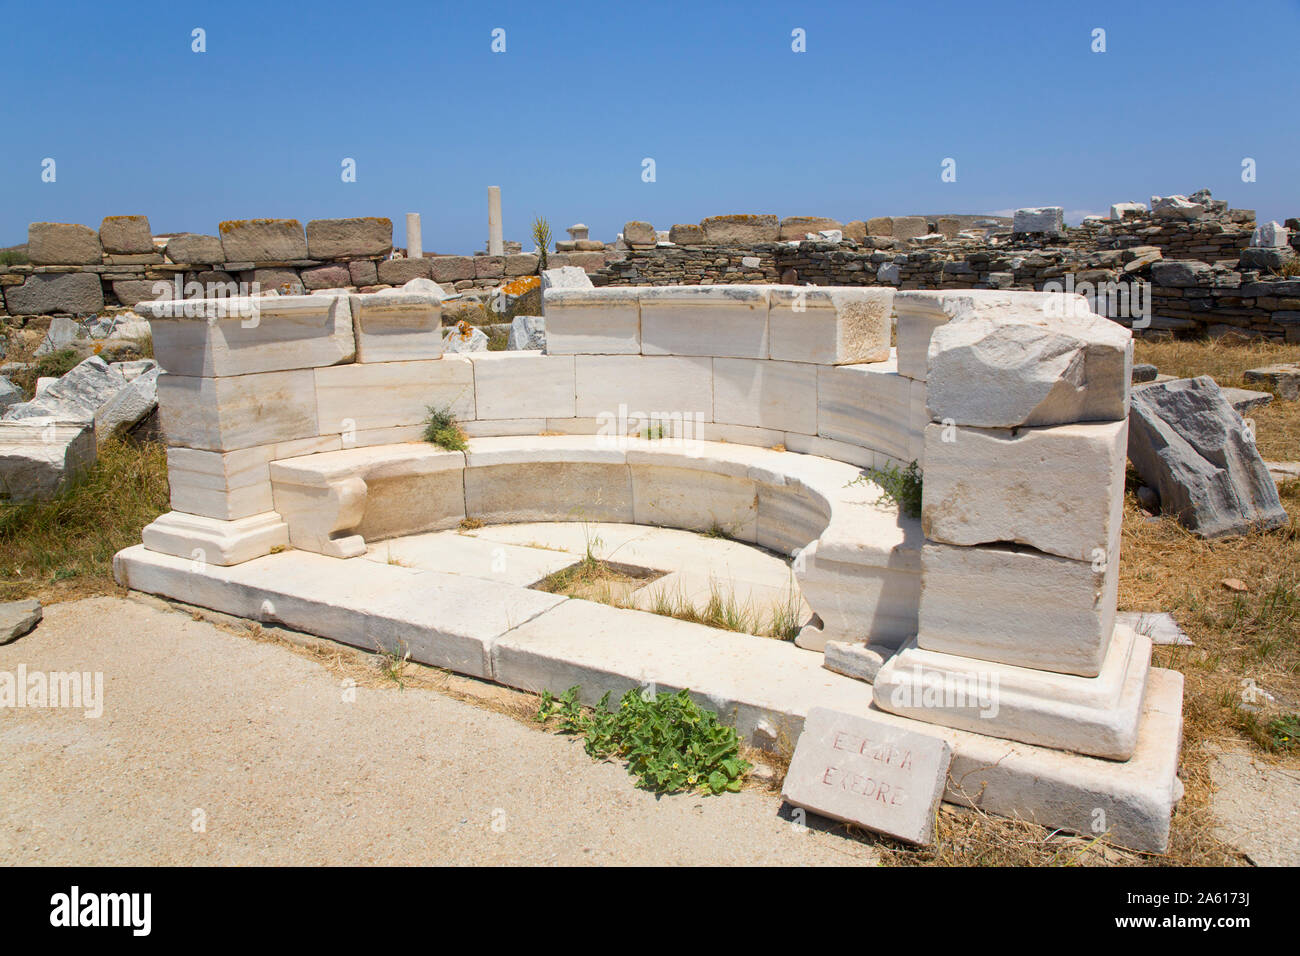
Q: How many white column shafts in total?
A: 2